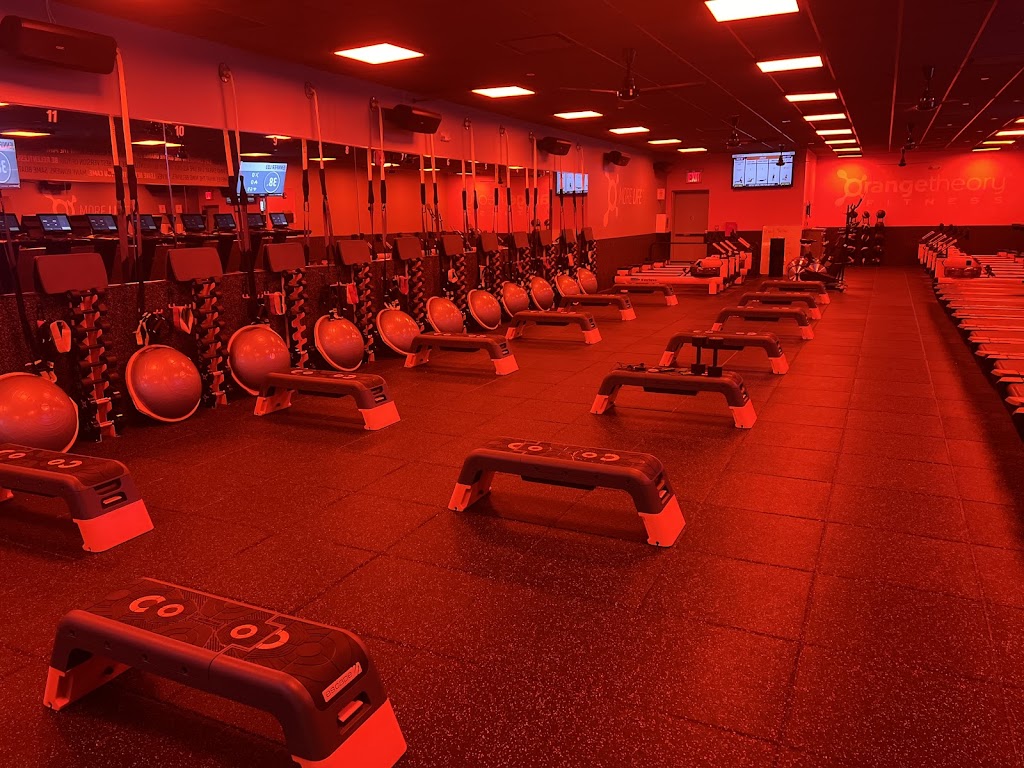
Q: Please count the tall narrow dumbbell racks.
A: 11